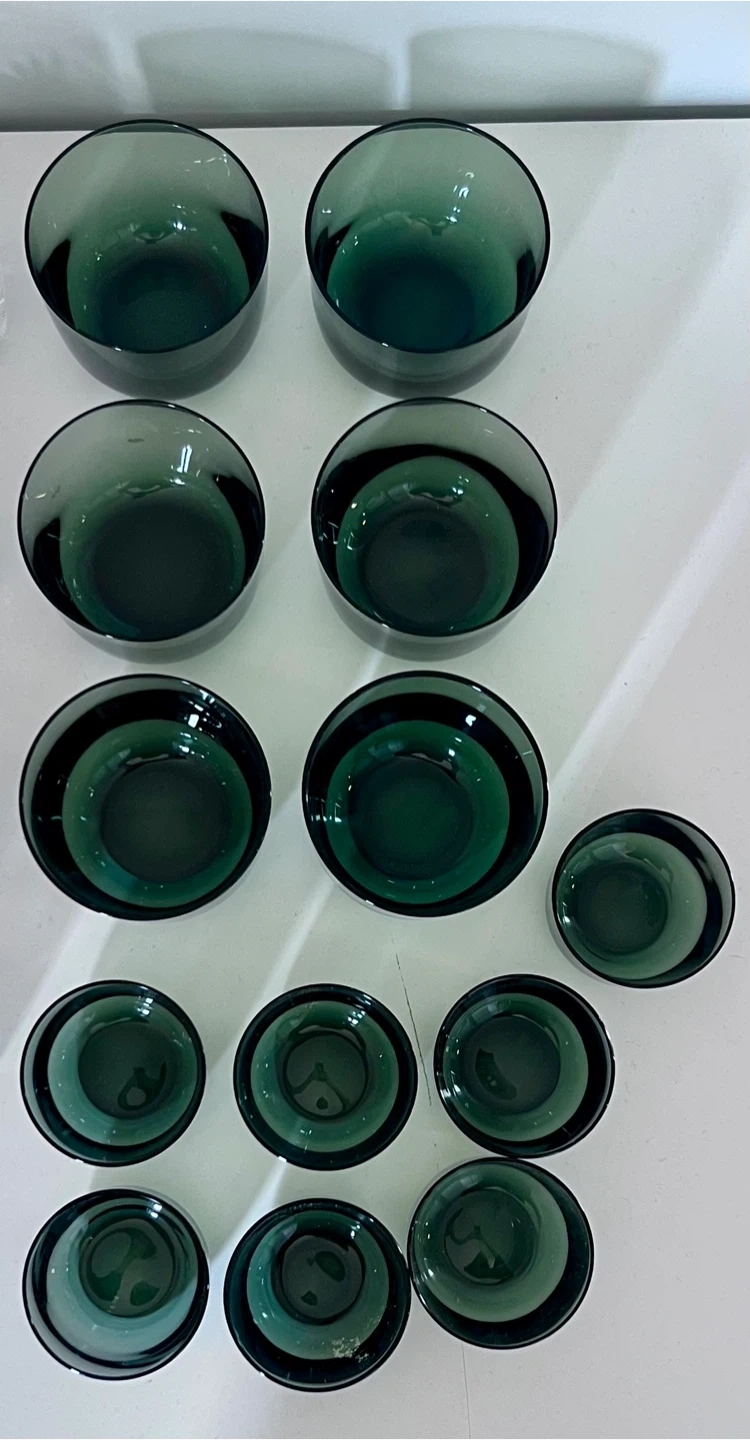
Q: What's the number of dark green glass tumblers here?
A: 13